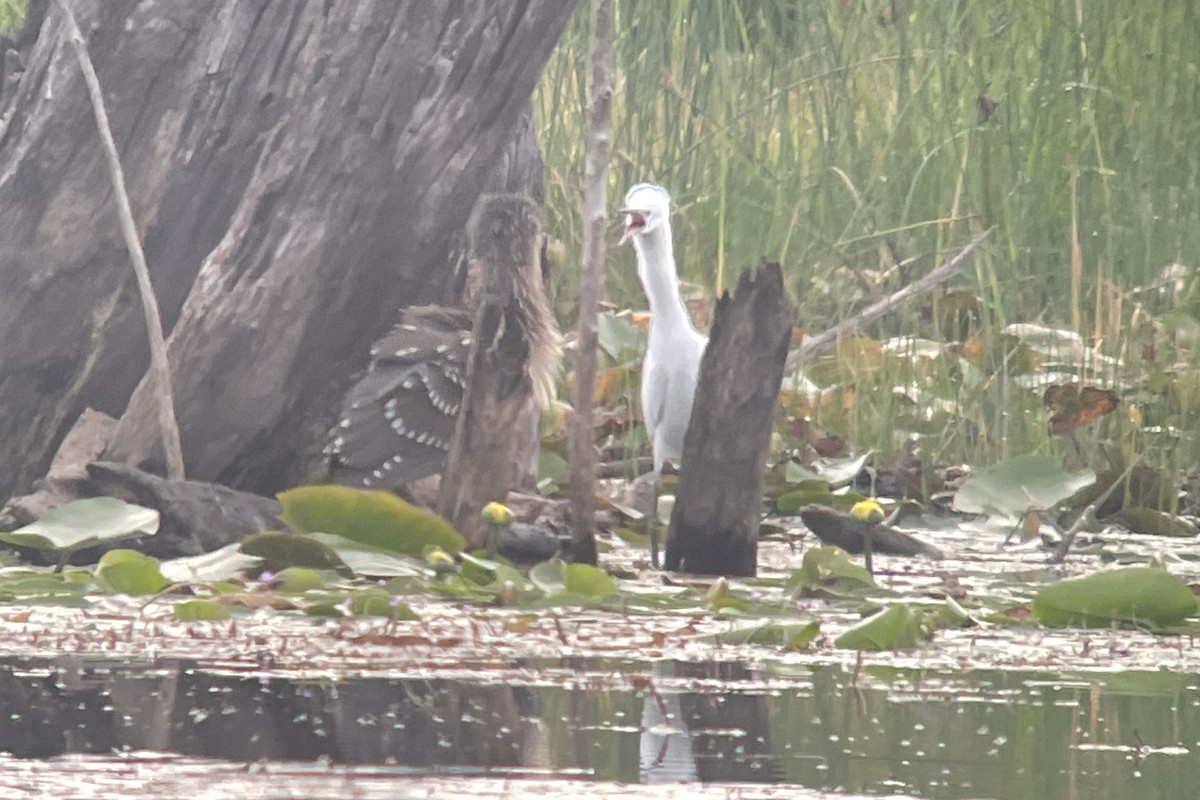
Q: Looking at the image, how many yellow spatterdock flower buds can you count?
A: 3